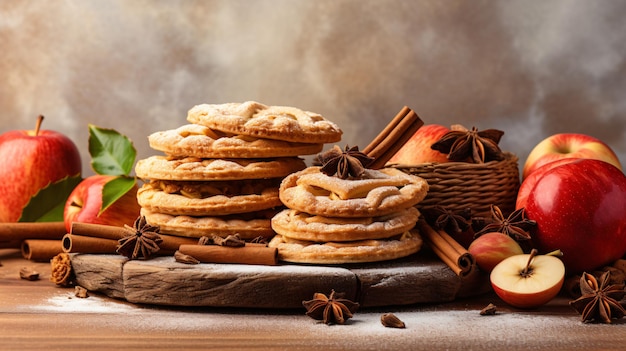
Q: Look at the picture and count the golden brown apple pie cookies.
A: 8